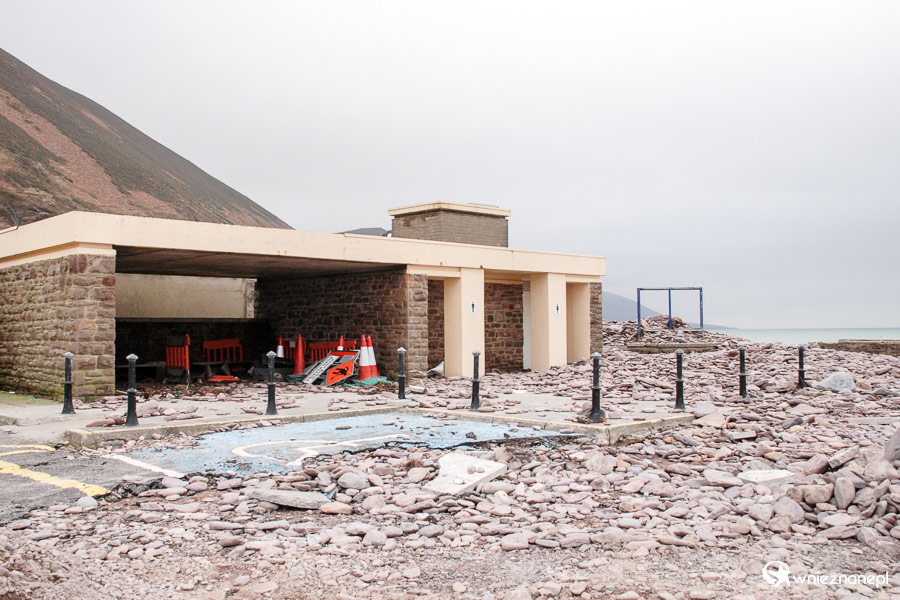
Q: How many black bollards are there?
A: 9